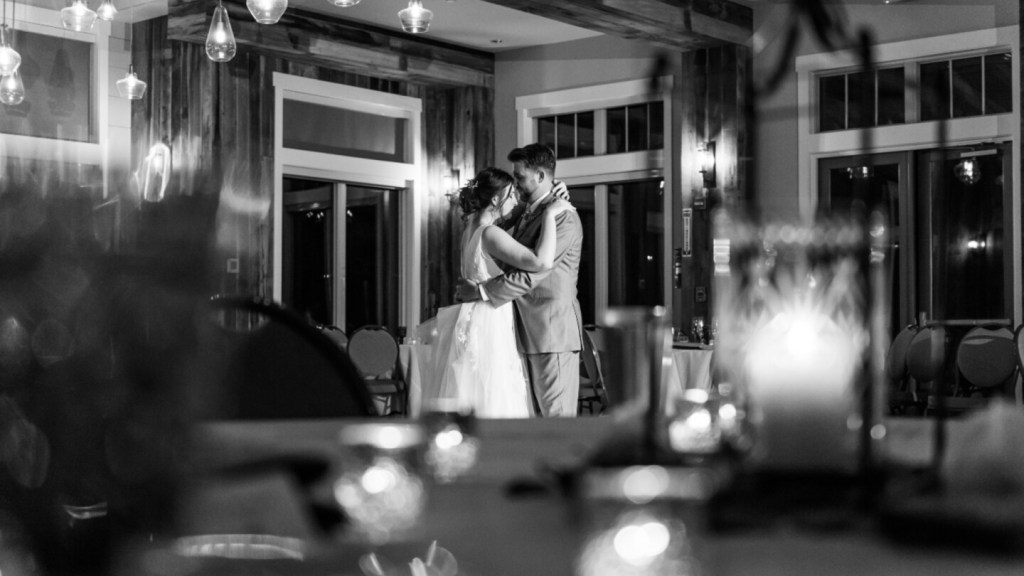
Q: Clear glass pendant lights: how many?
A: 9